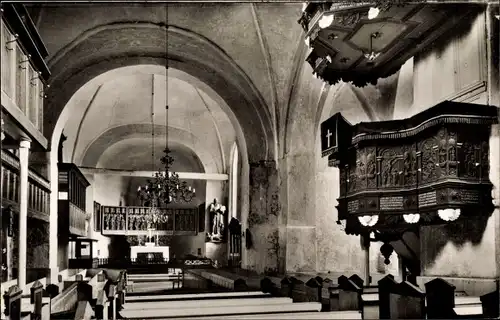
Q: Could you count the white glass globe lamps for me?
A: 5